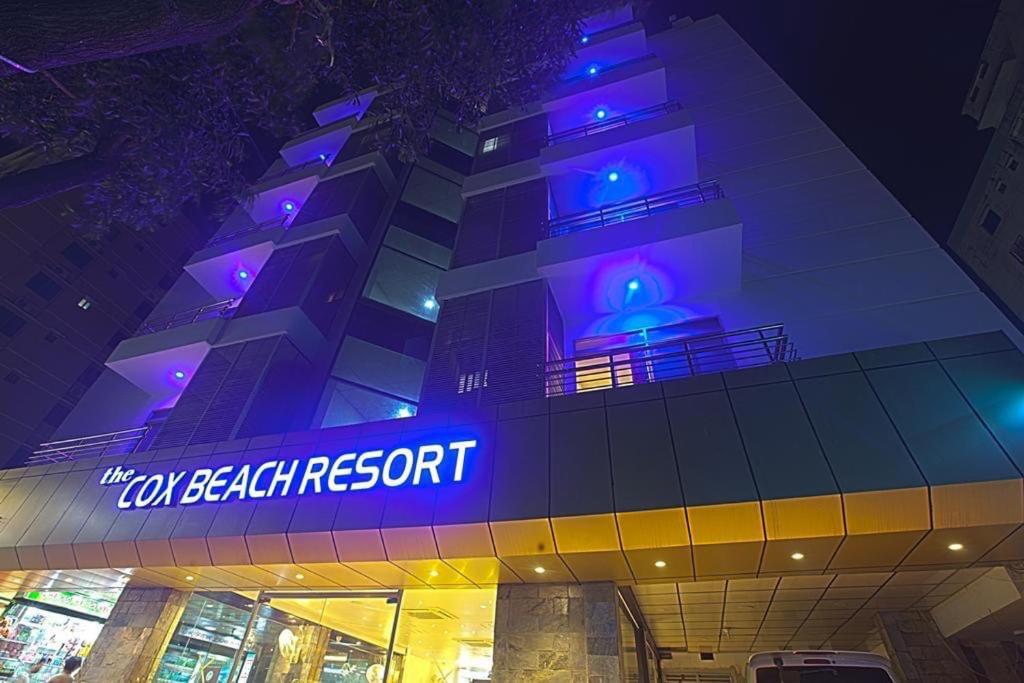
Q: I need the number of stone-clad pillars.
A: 3